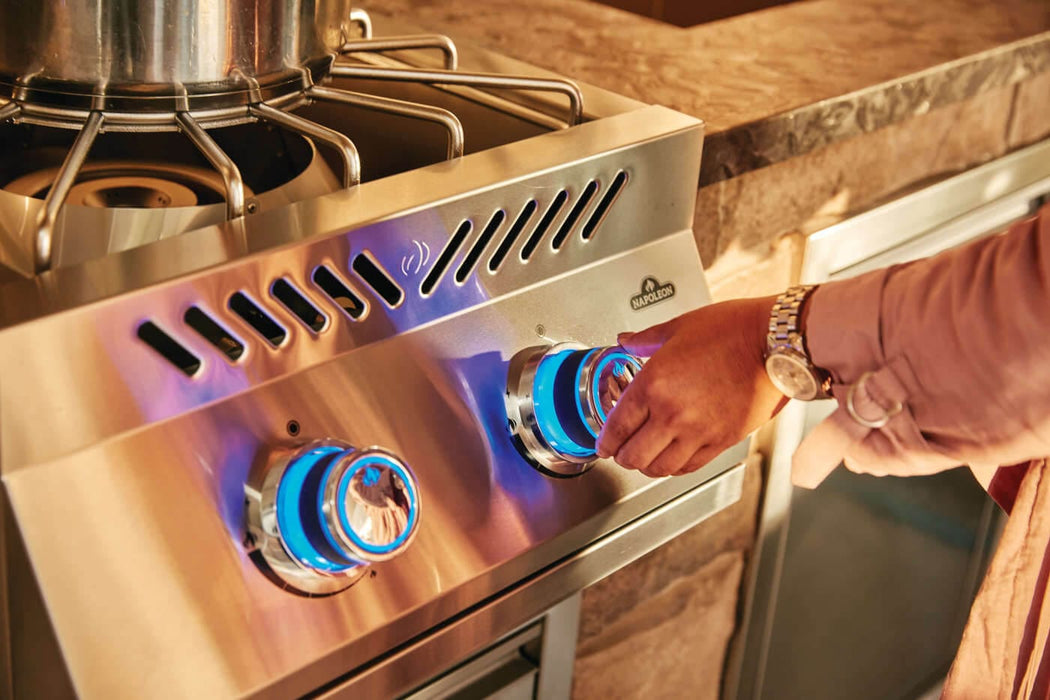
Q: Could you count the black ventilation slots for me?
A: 12